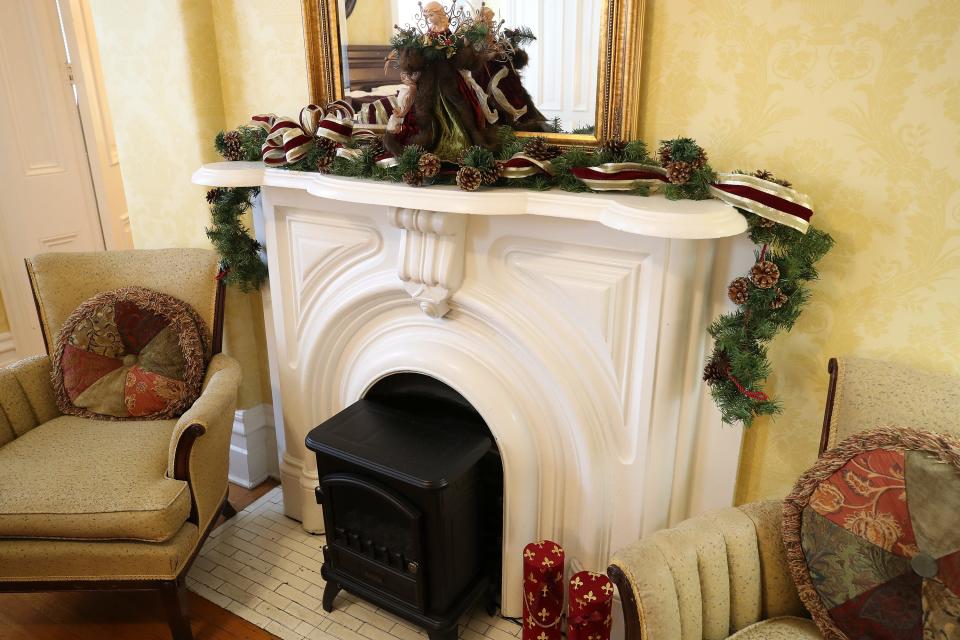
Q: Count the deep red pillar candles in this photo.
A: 2